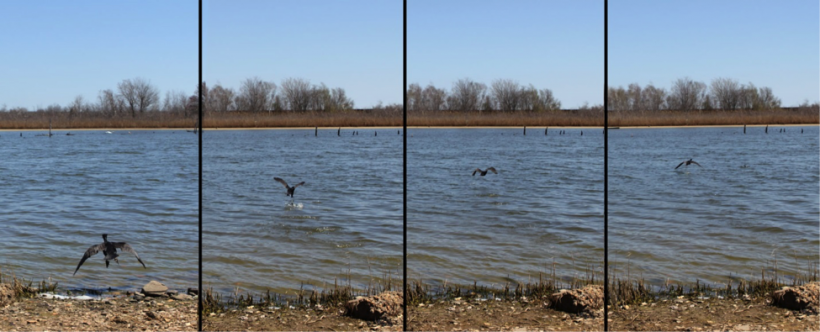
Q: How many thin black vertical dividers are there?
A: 3